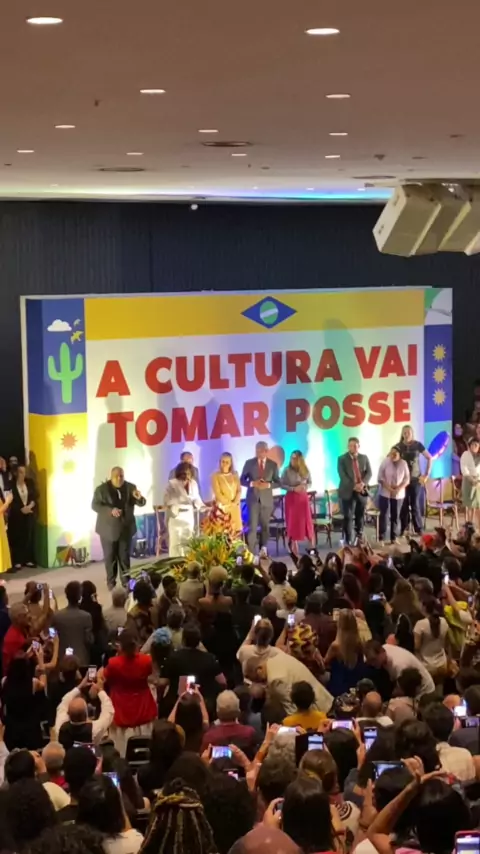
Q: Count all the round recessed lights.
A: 11